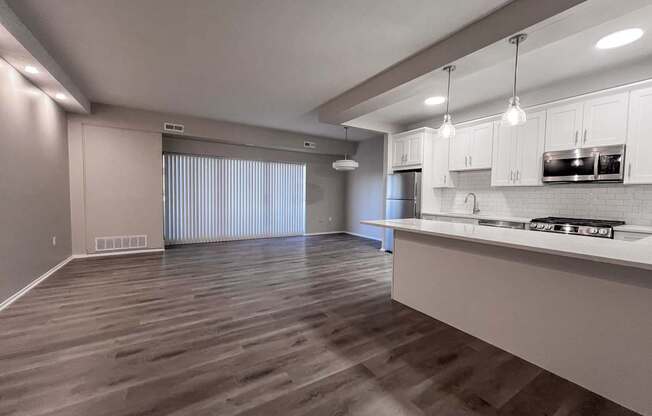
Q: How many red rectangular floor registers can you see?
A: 0